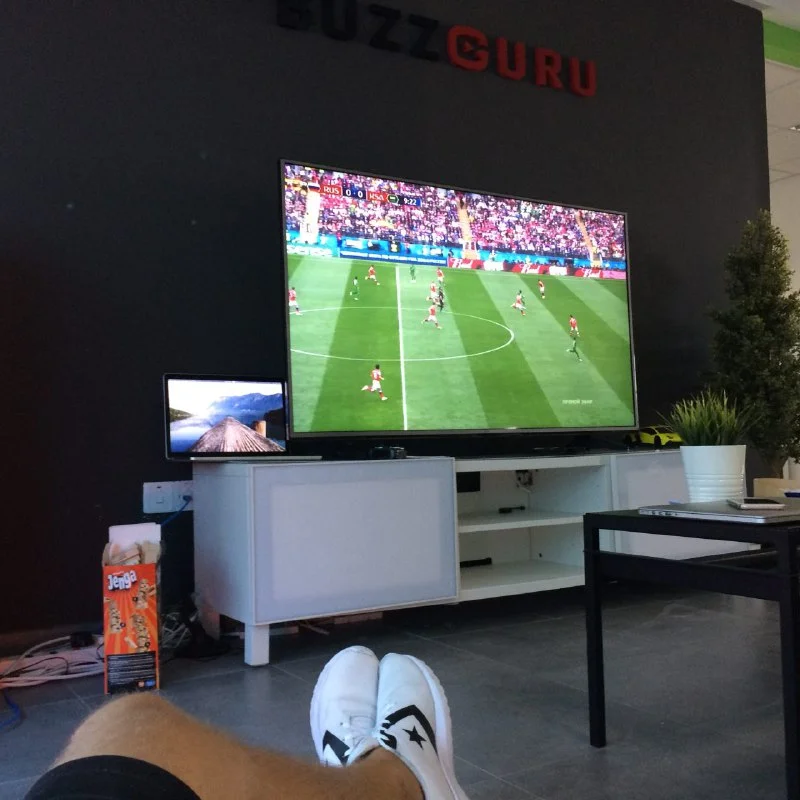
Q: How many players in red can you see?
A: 9